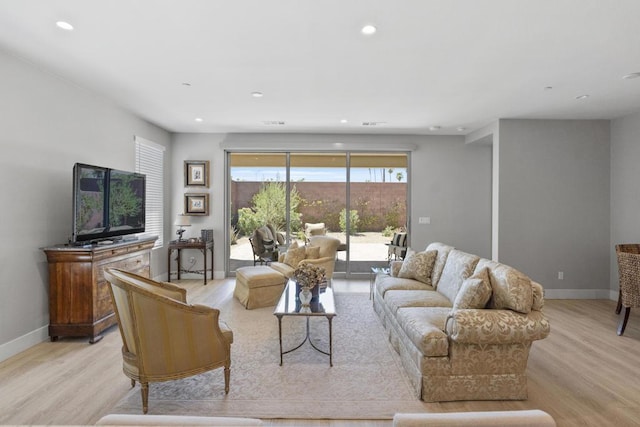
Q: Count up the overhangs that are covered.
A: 1